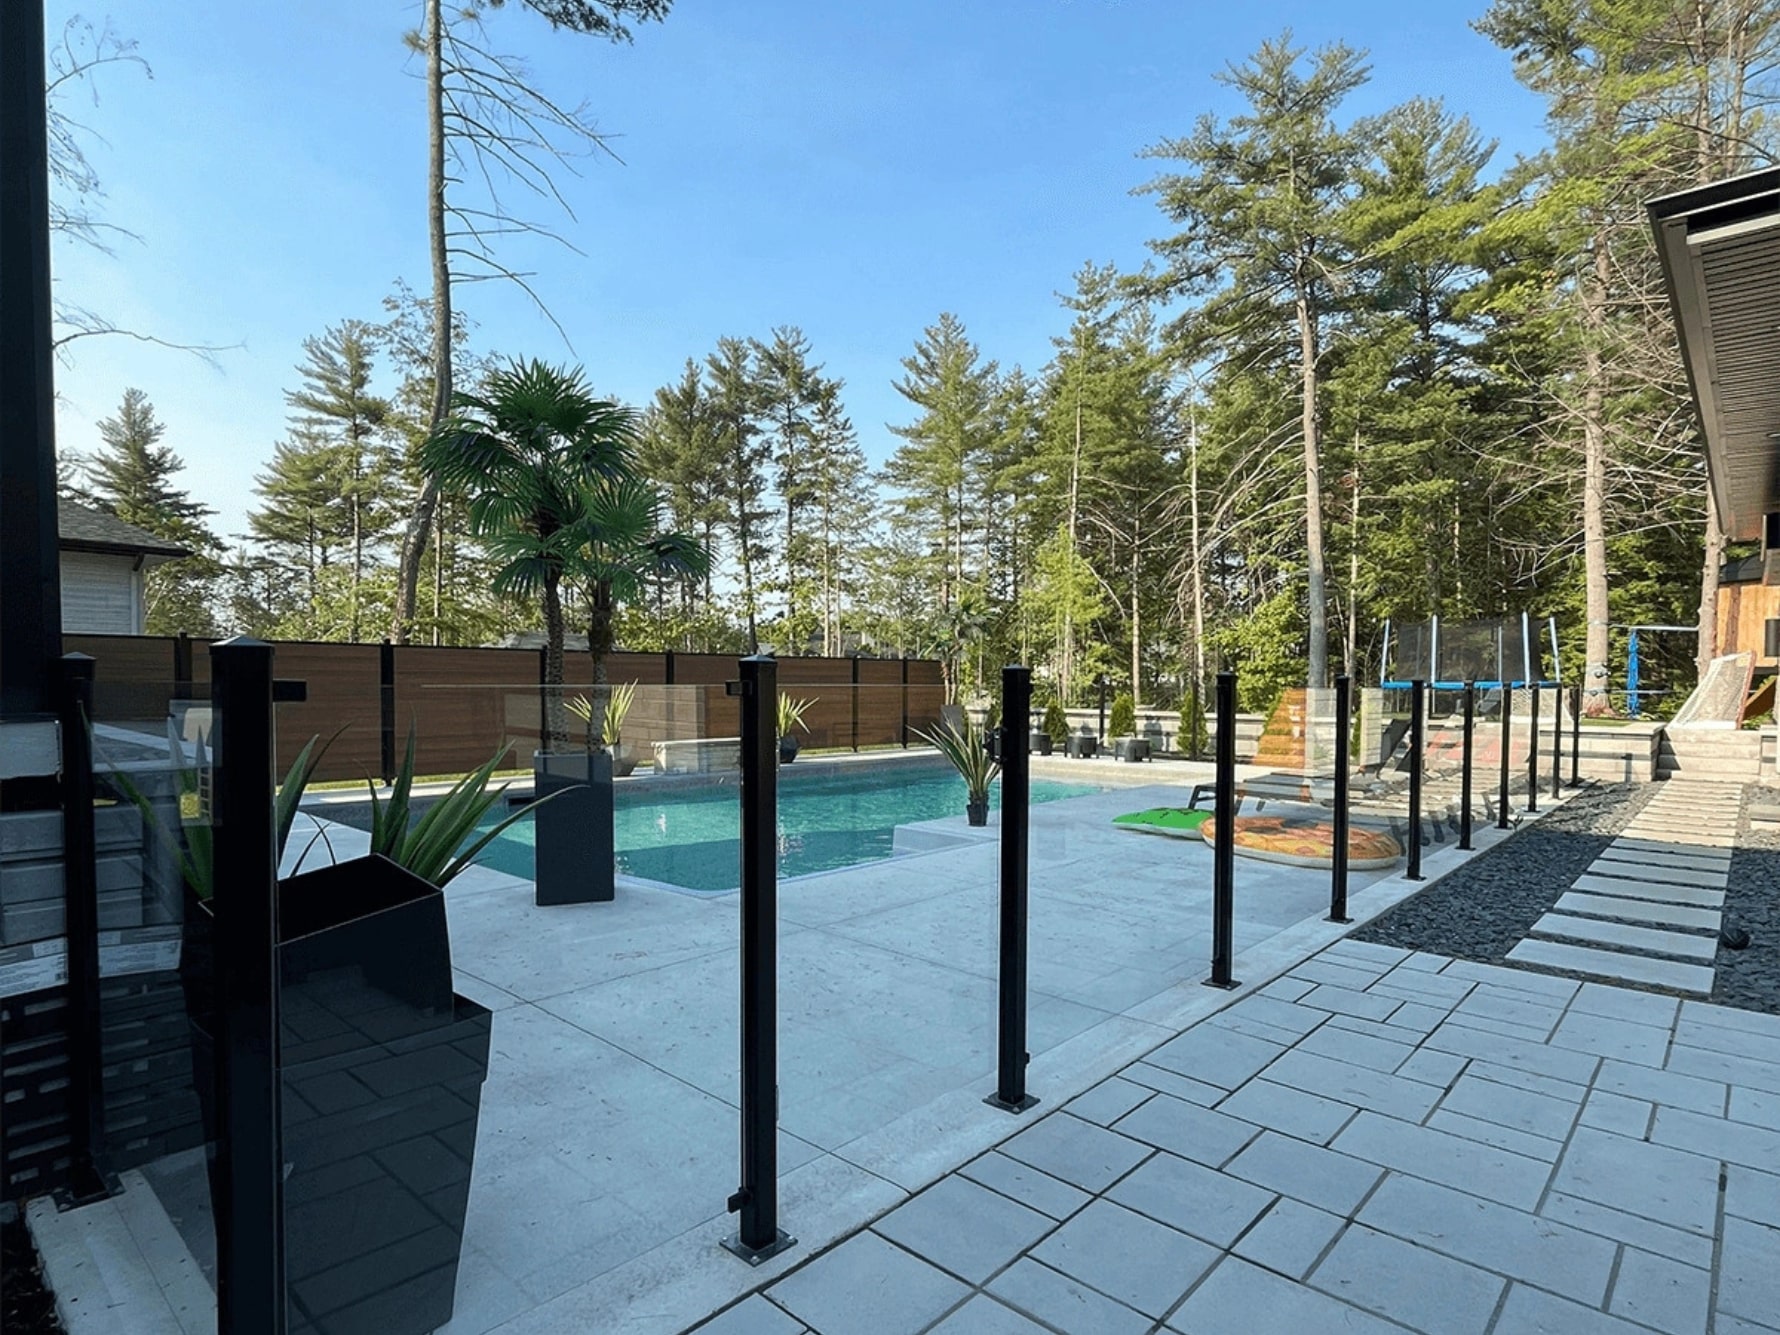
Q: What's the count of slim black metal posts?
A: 12